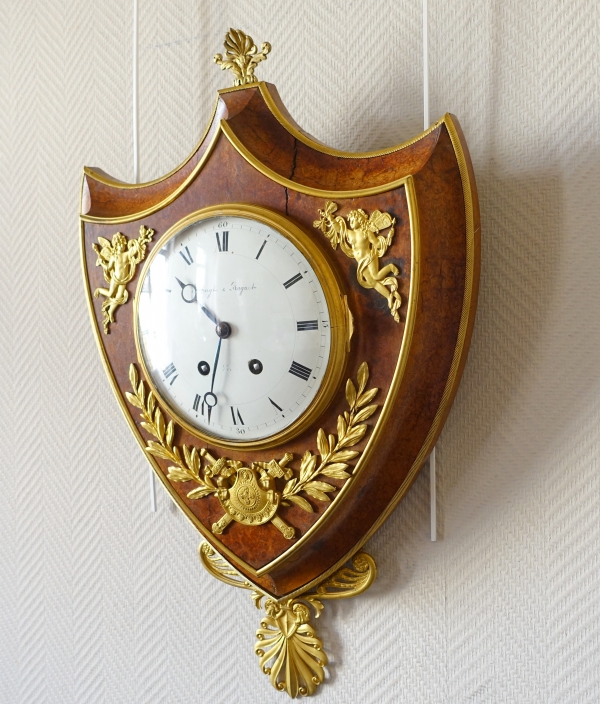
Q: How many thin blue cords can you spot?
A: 0